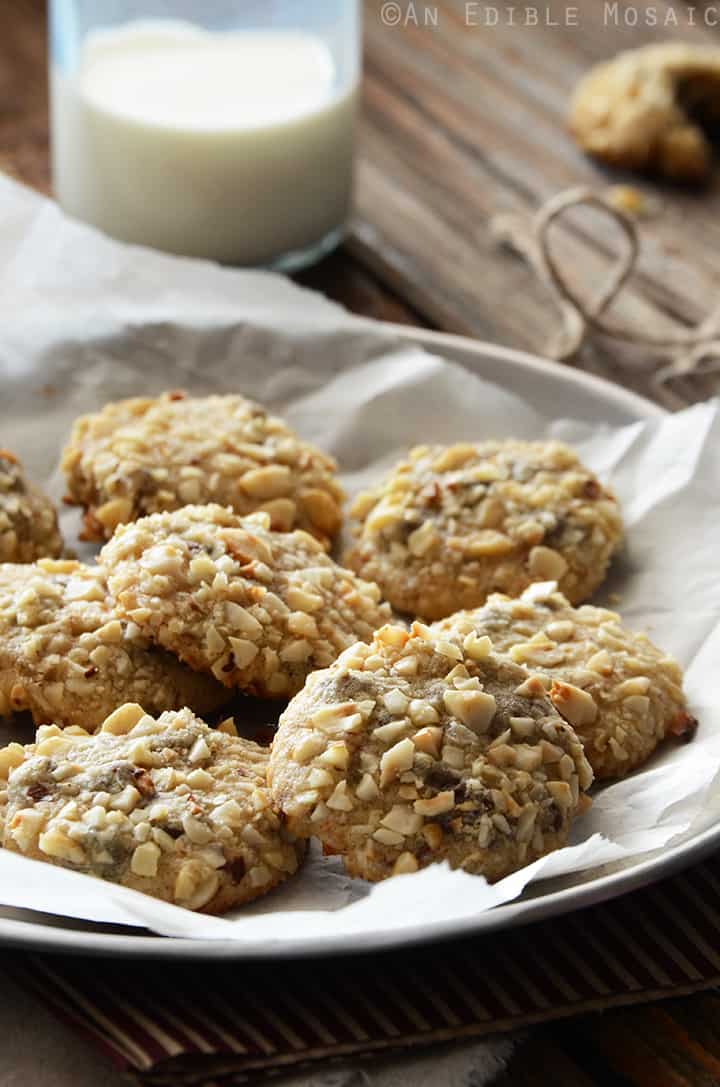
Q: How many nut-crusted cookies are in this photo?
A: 9